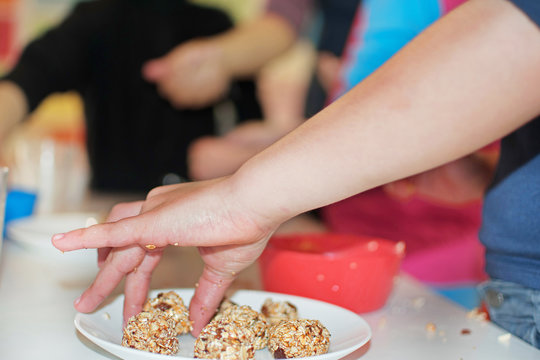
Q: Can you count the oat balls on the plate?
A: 7